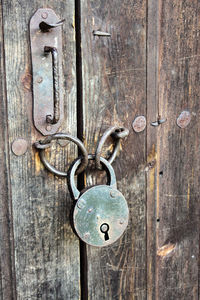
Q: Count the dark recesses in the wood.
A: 2